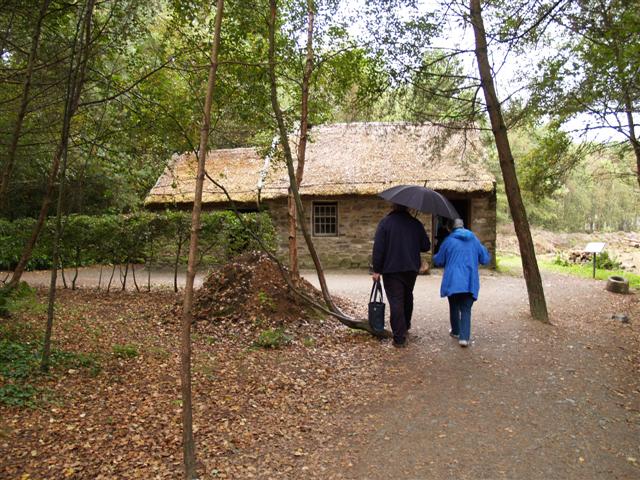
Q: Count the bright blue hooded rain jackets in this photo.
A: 1